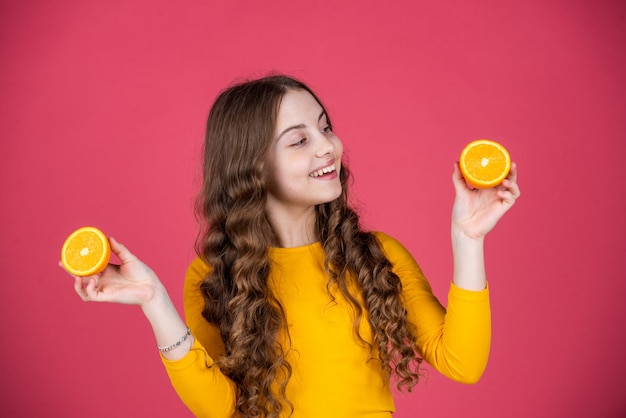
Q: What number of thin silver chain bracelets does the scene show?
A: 1